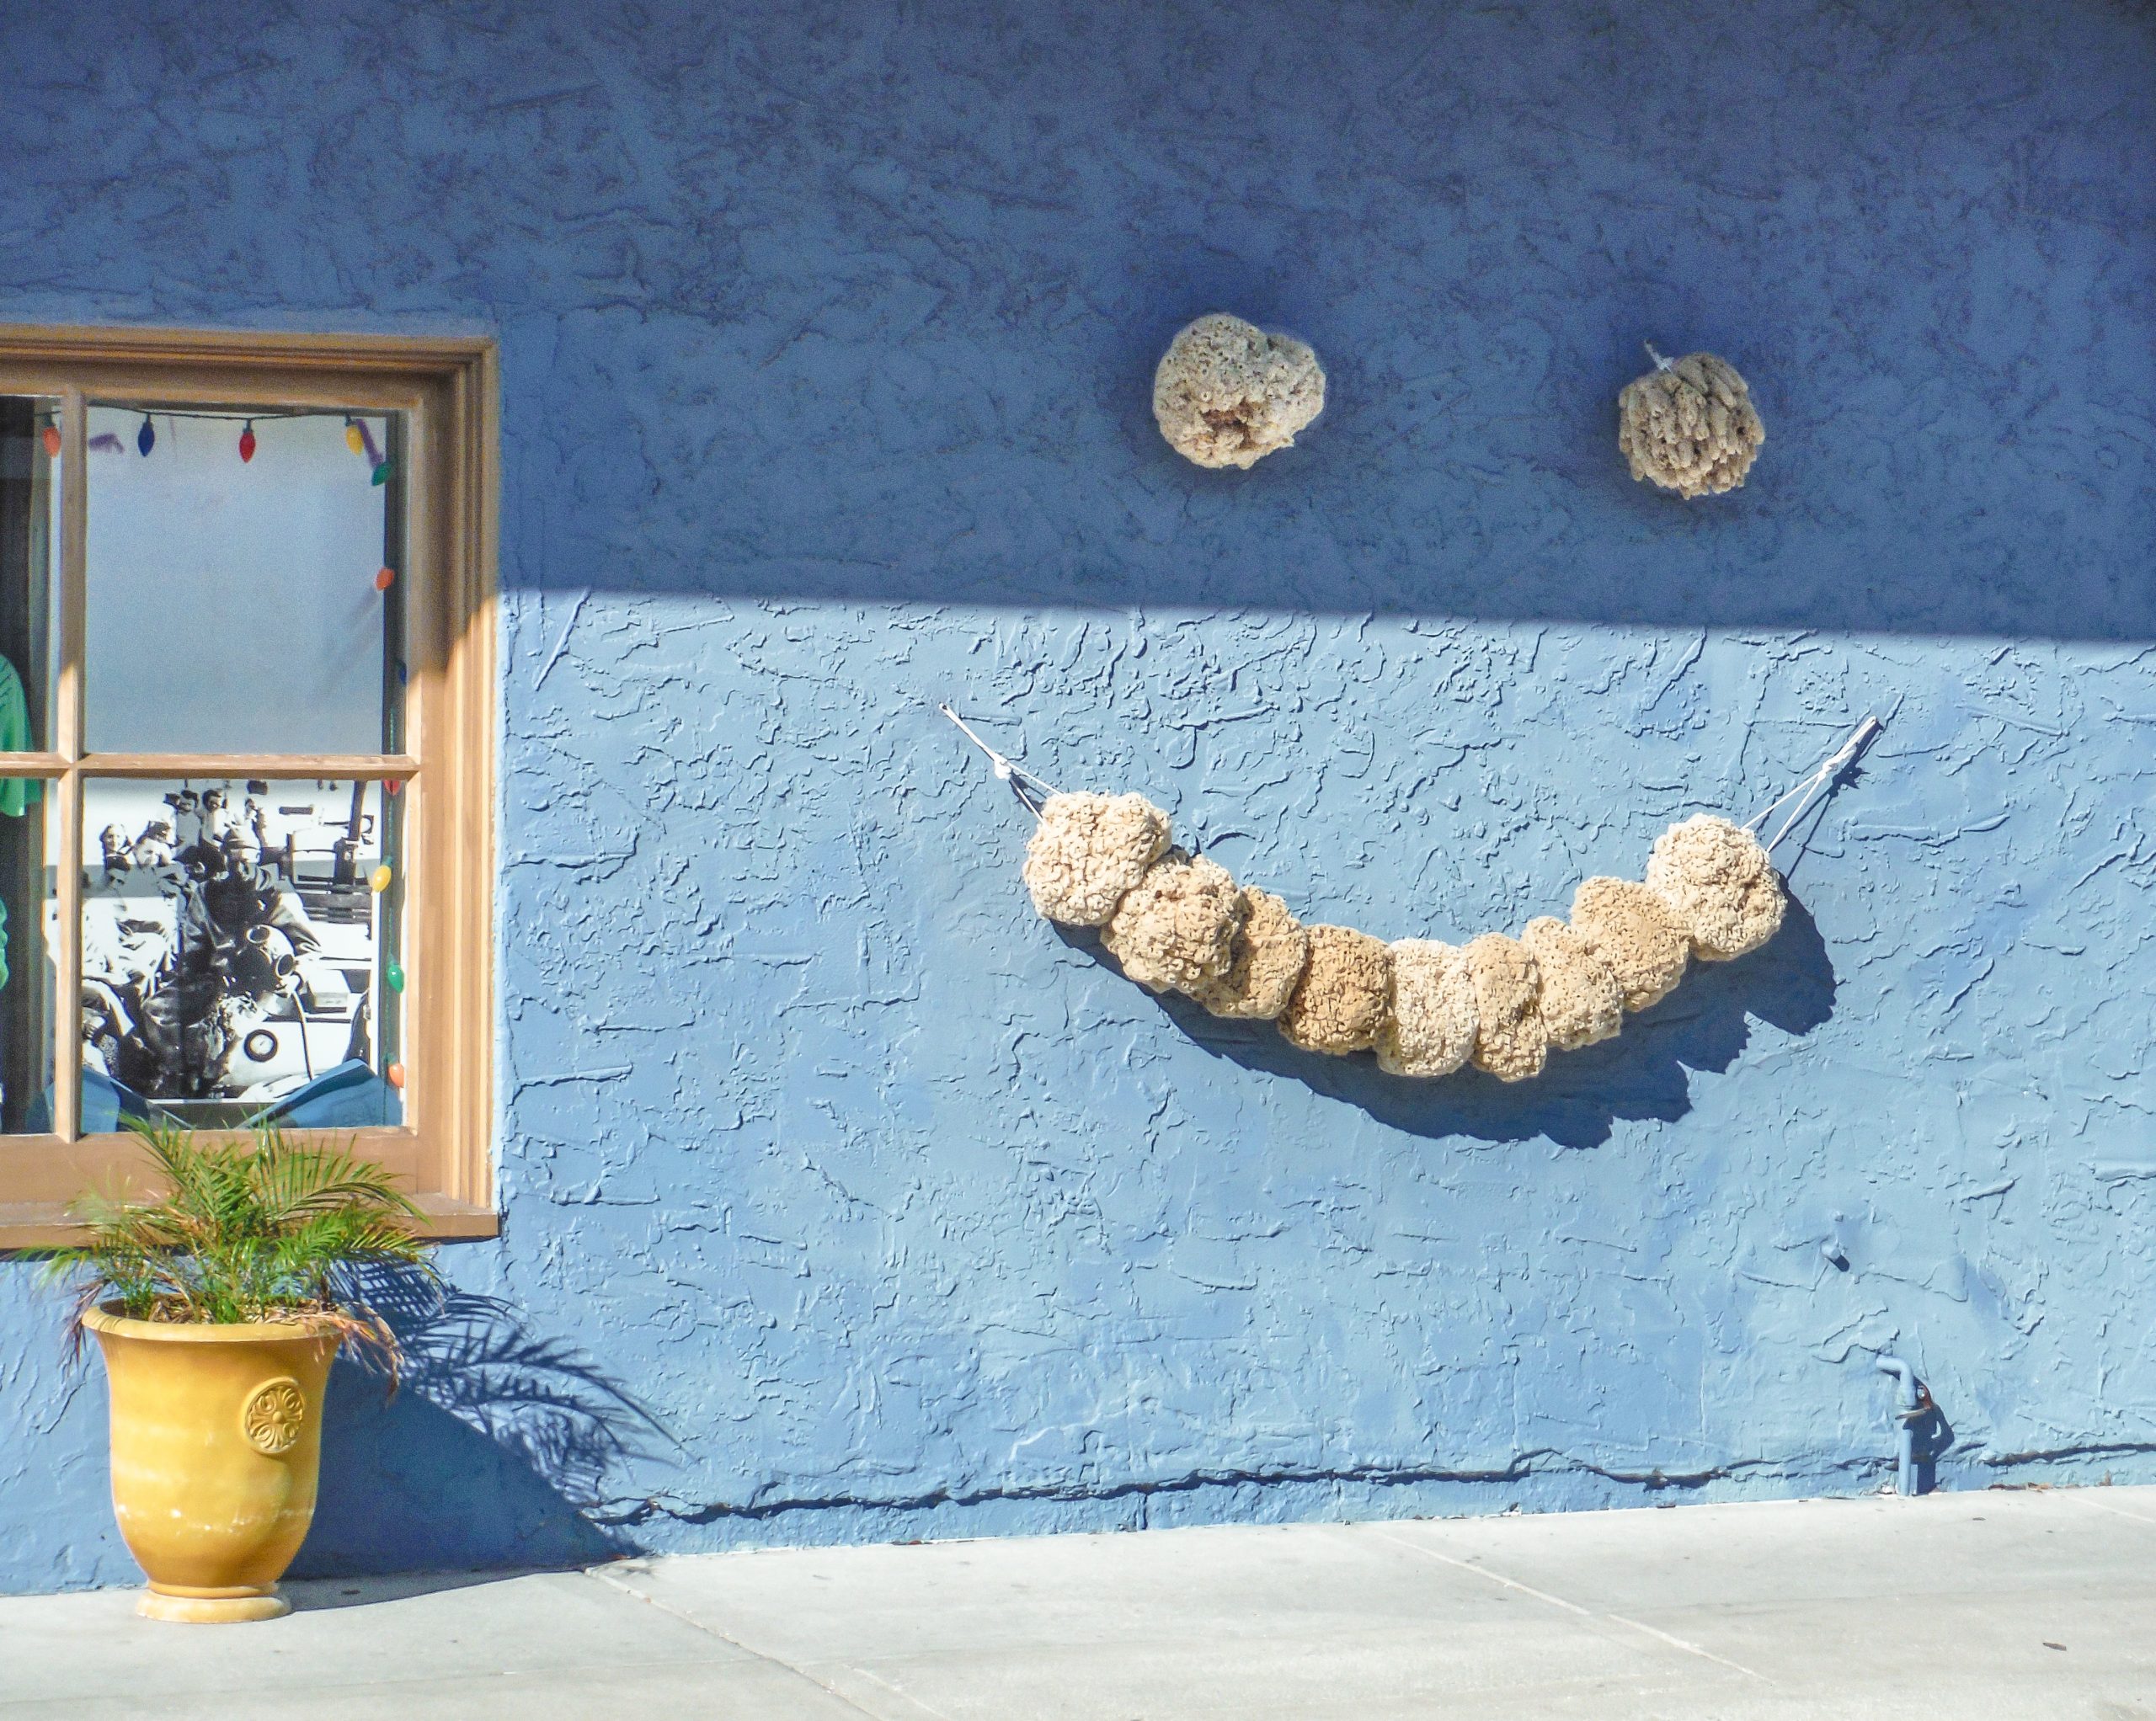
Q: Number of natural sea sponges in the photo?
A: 11